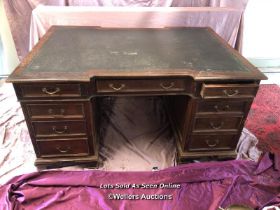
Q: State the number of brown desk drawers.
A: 9